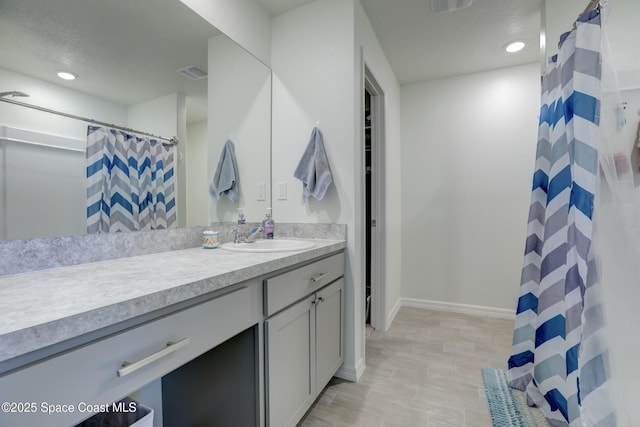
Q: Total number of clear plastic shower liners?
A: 1